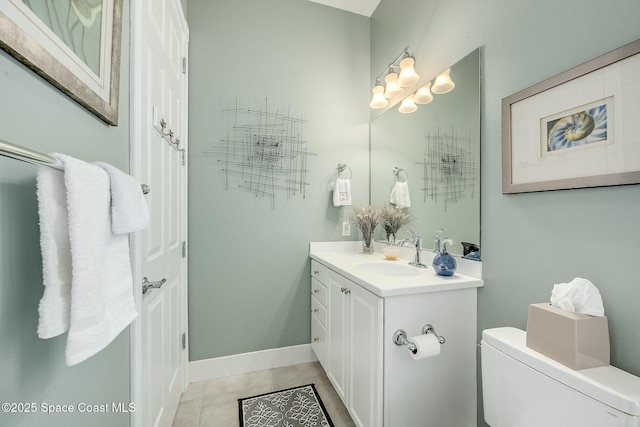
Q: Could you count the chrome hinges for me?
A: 4